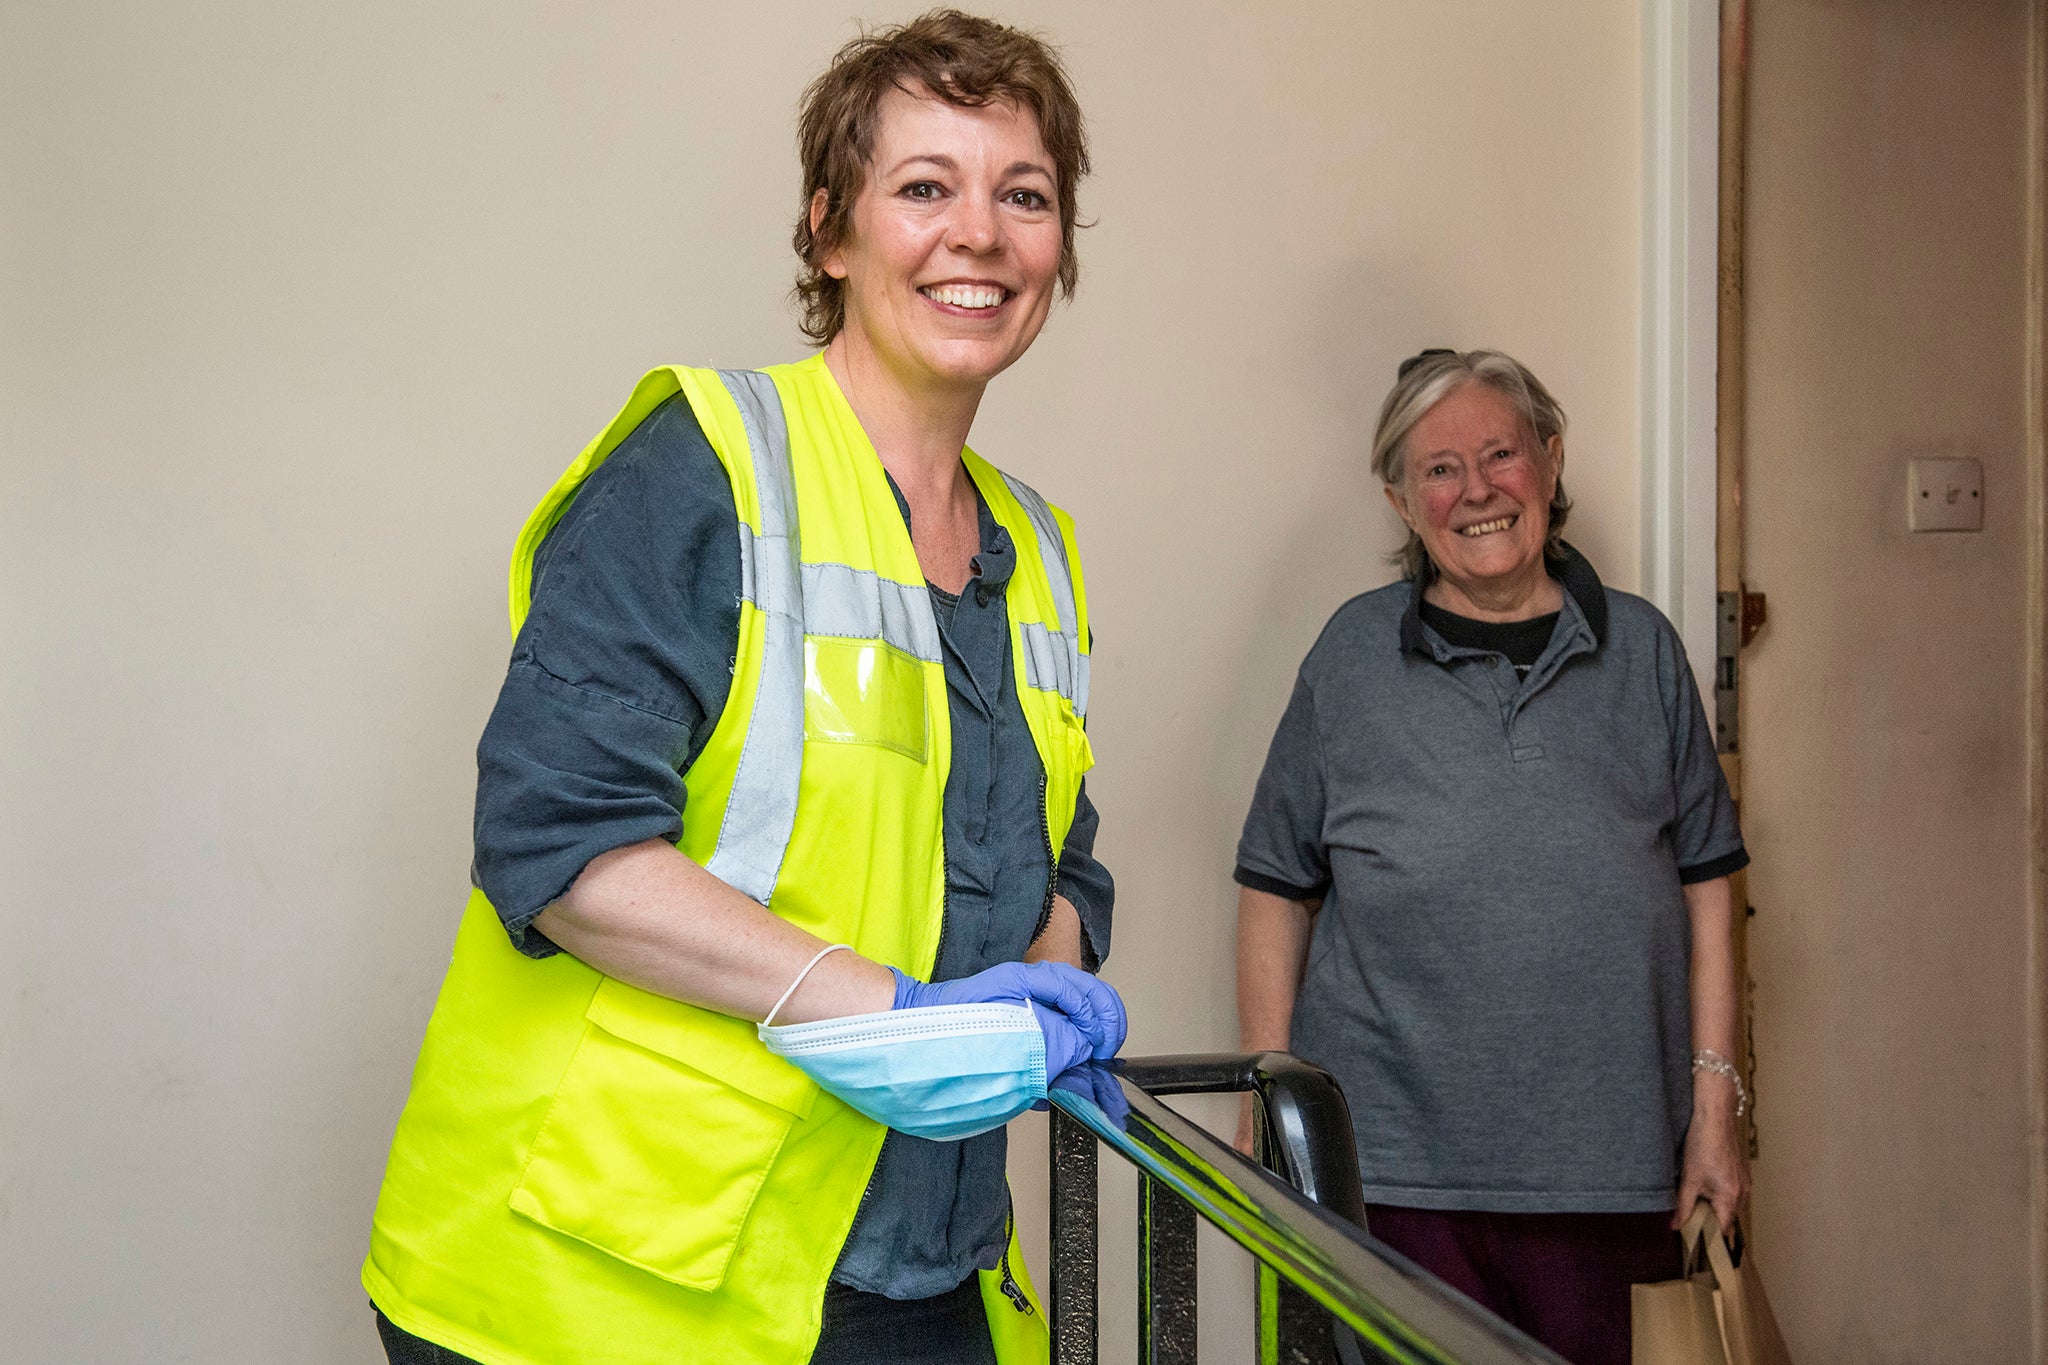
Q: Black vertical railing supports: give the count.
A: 3